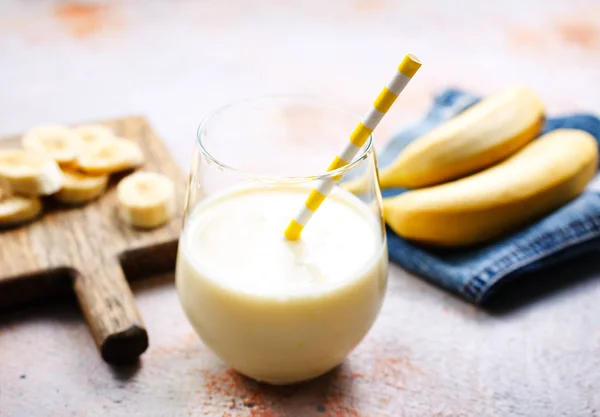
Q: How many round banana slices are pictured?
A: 7